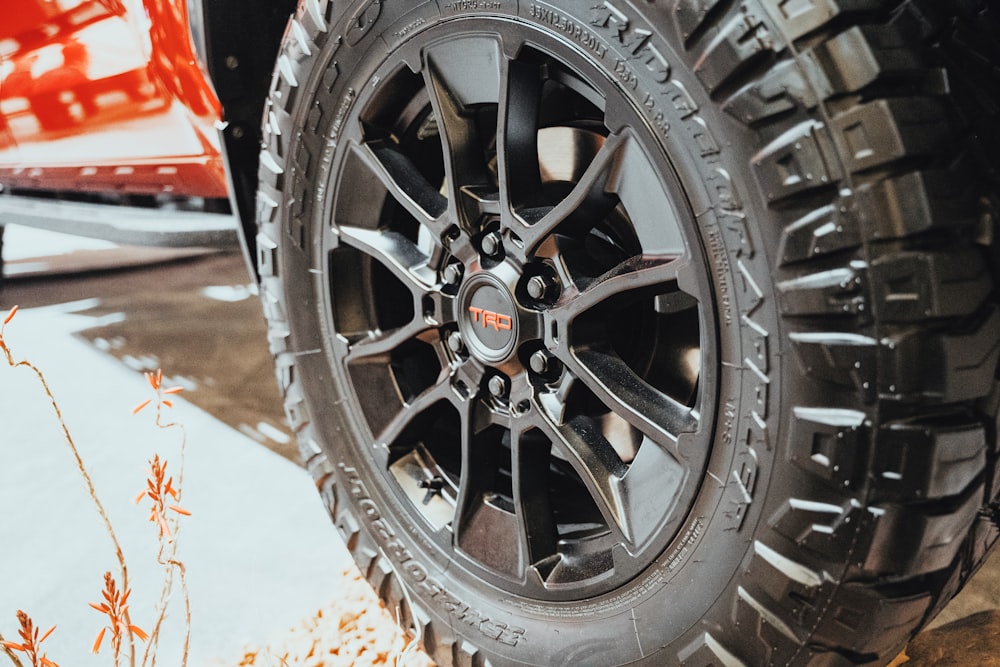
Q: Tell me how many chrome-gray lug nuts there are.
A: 6